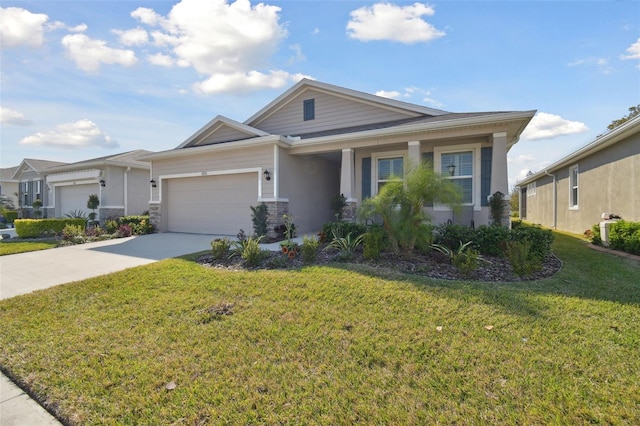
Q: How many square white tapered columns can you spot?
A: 3